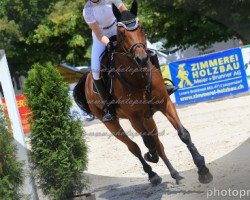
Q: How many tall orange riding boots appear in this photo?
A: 0